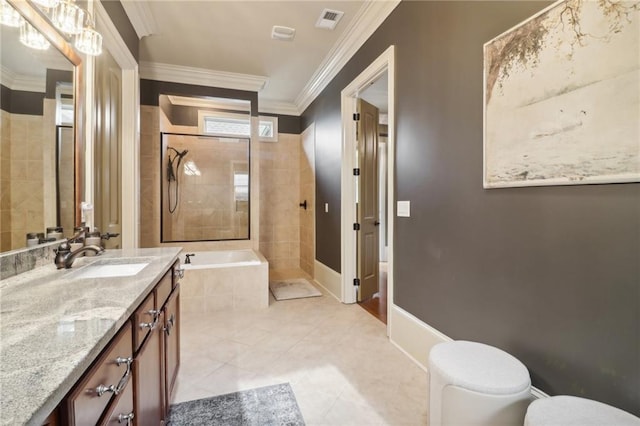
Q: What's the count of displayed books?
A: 0